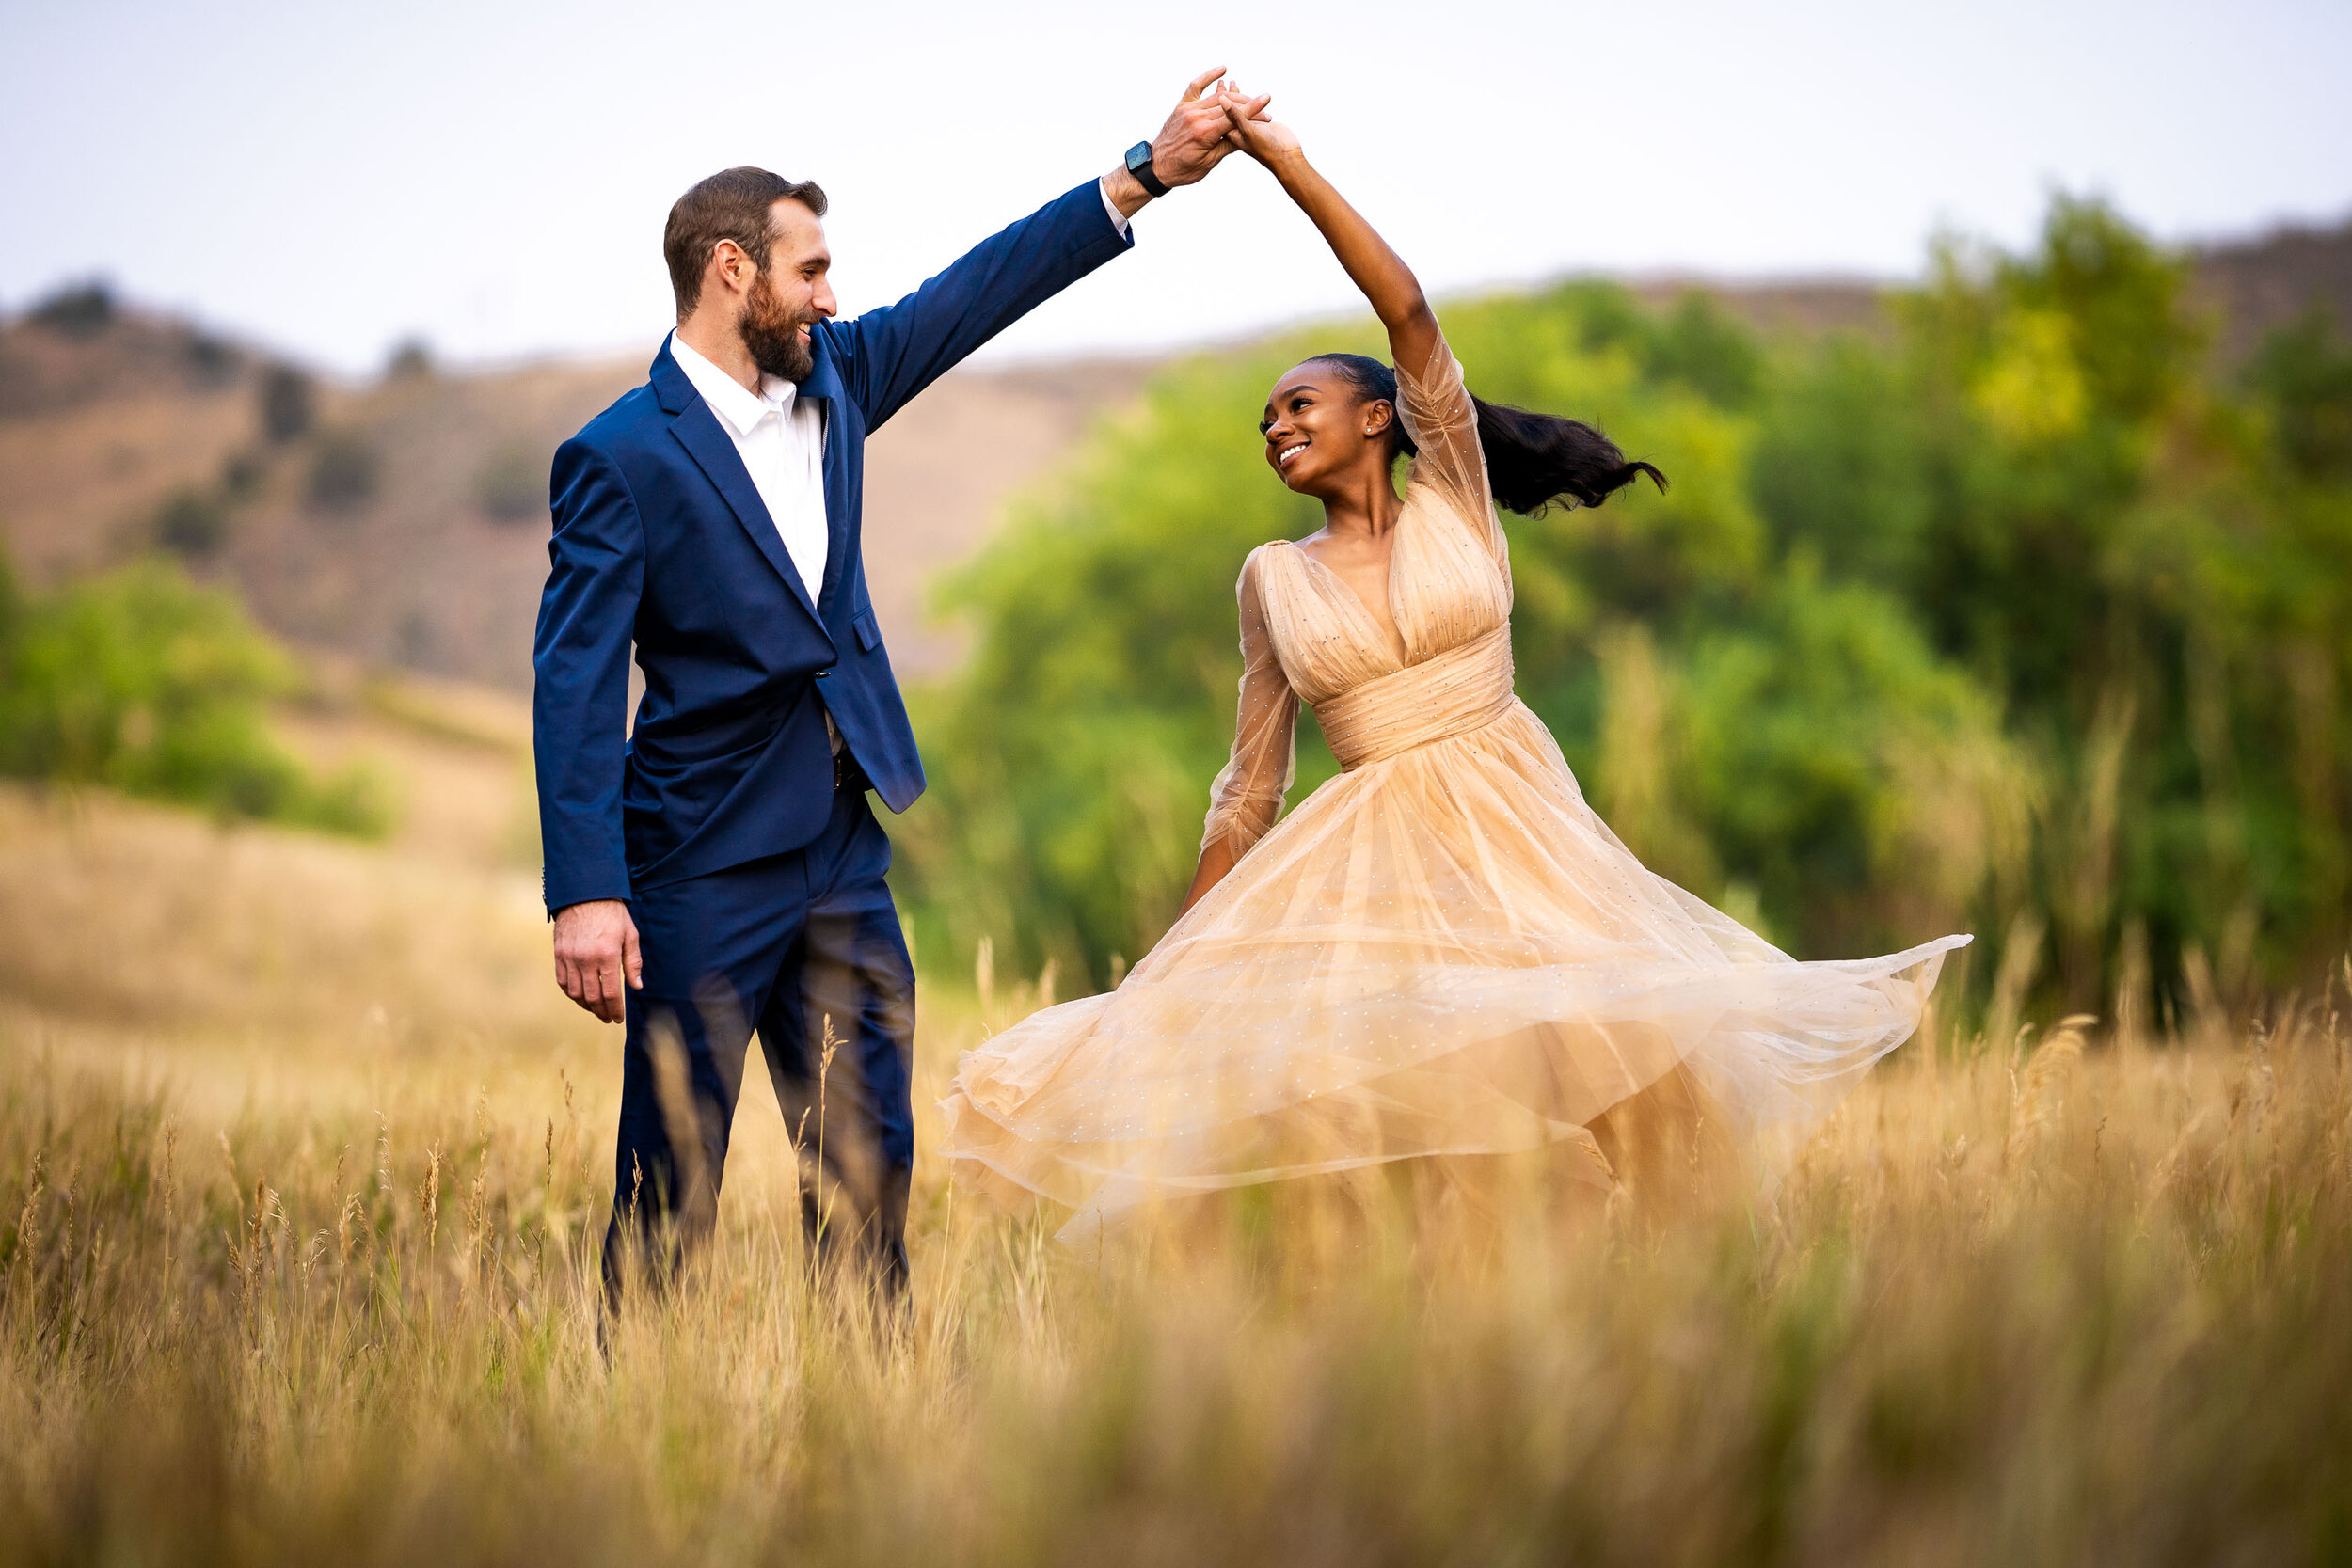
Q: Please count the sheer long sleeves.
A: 2